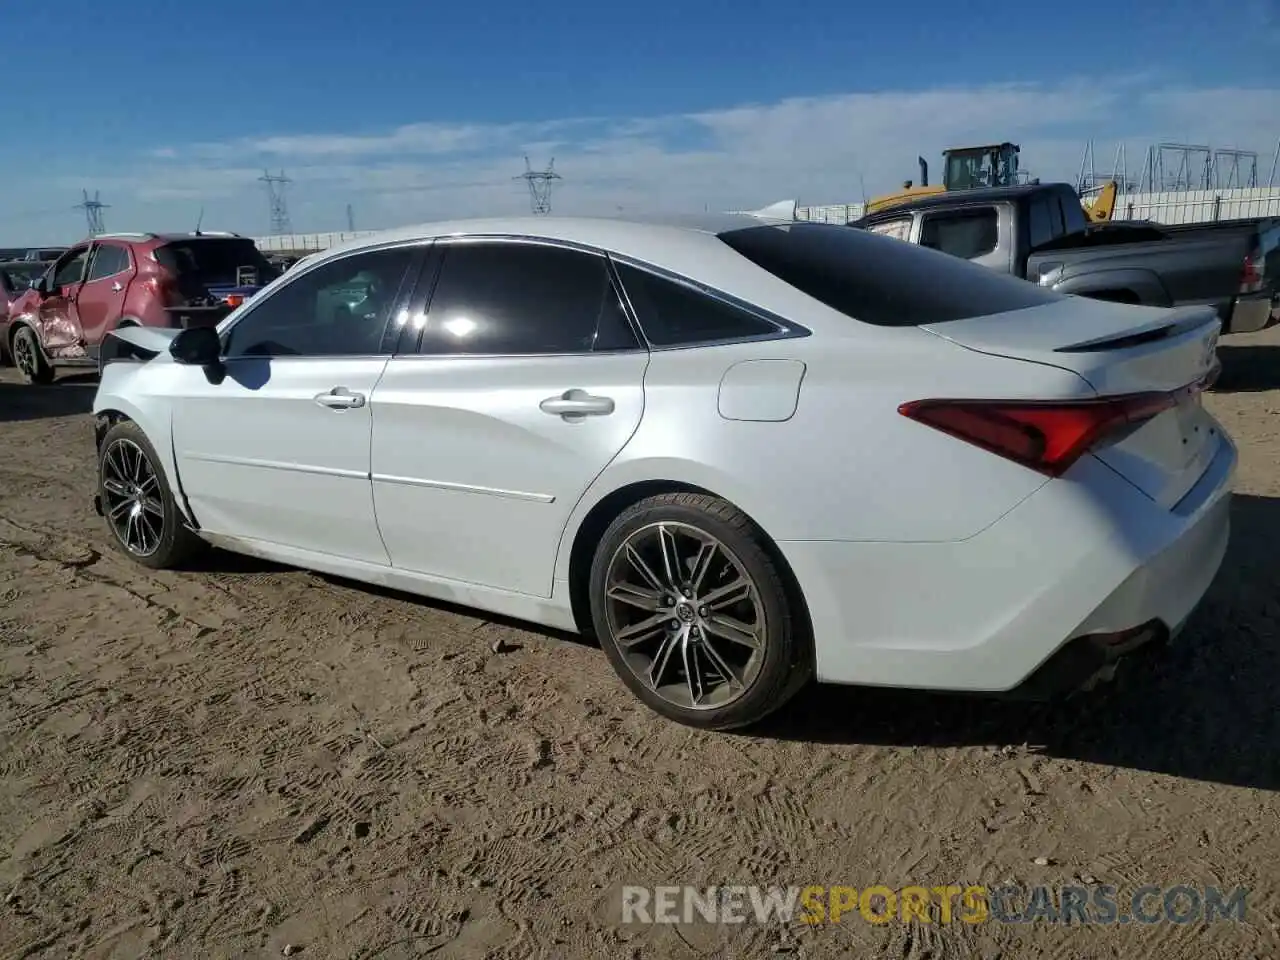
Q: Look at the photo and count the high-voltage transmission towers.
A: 3